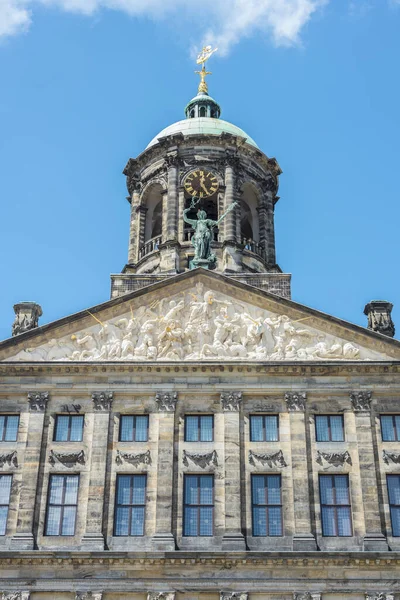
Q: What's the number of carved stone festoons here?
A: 7